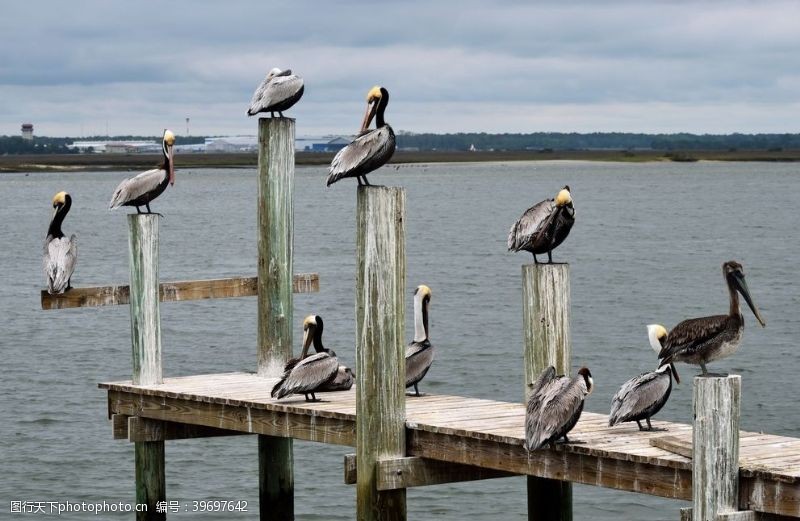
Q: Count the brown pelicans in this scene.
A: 11